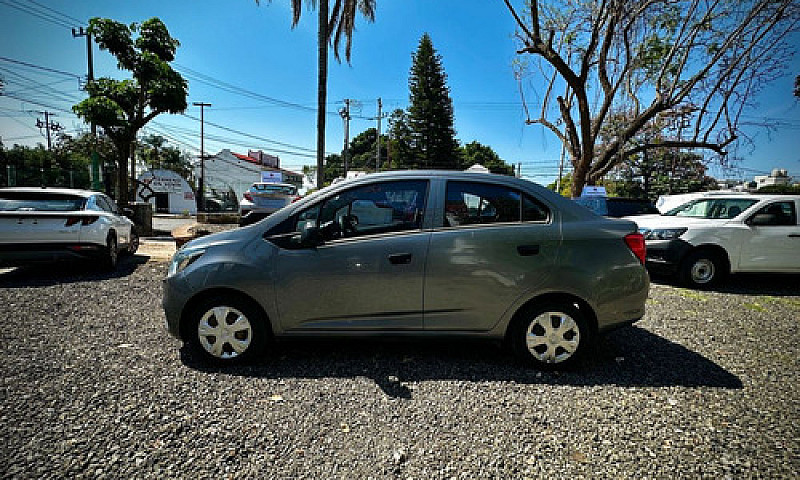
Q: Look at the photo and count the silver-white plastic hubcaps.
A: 2